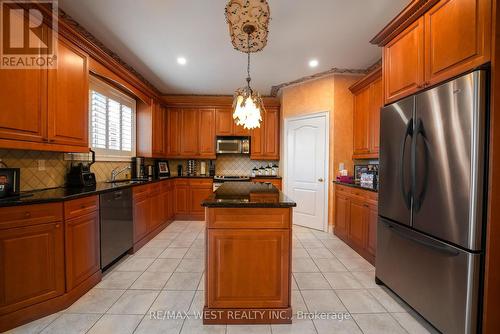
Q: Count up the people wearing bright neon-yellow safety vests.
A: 0